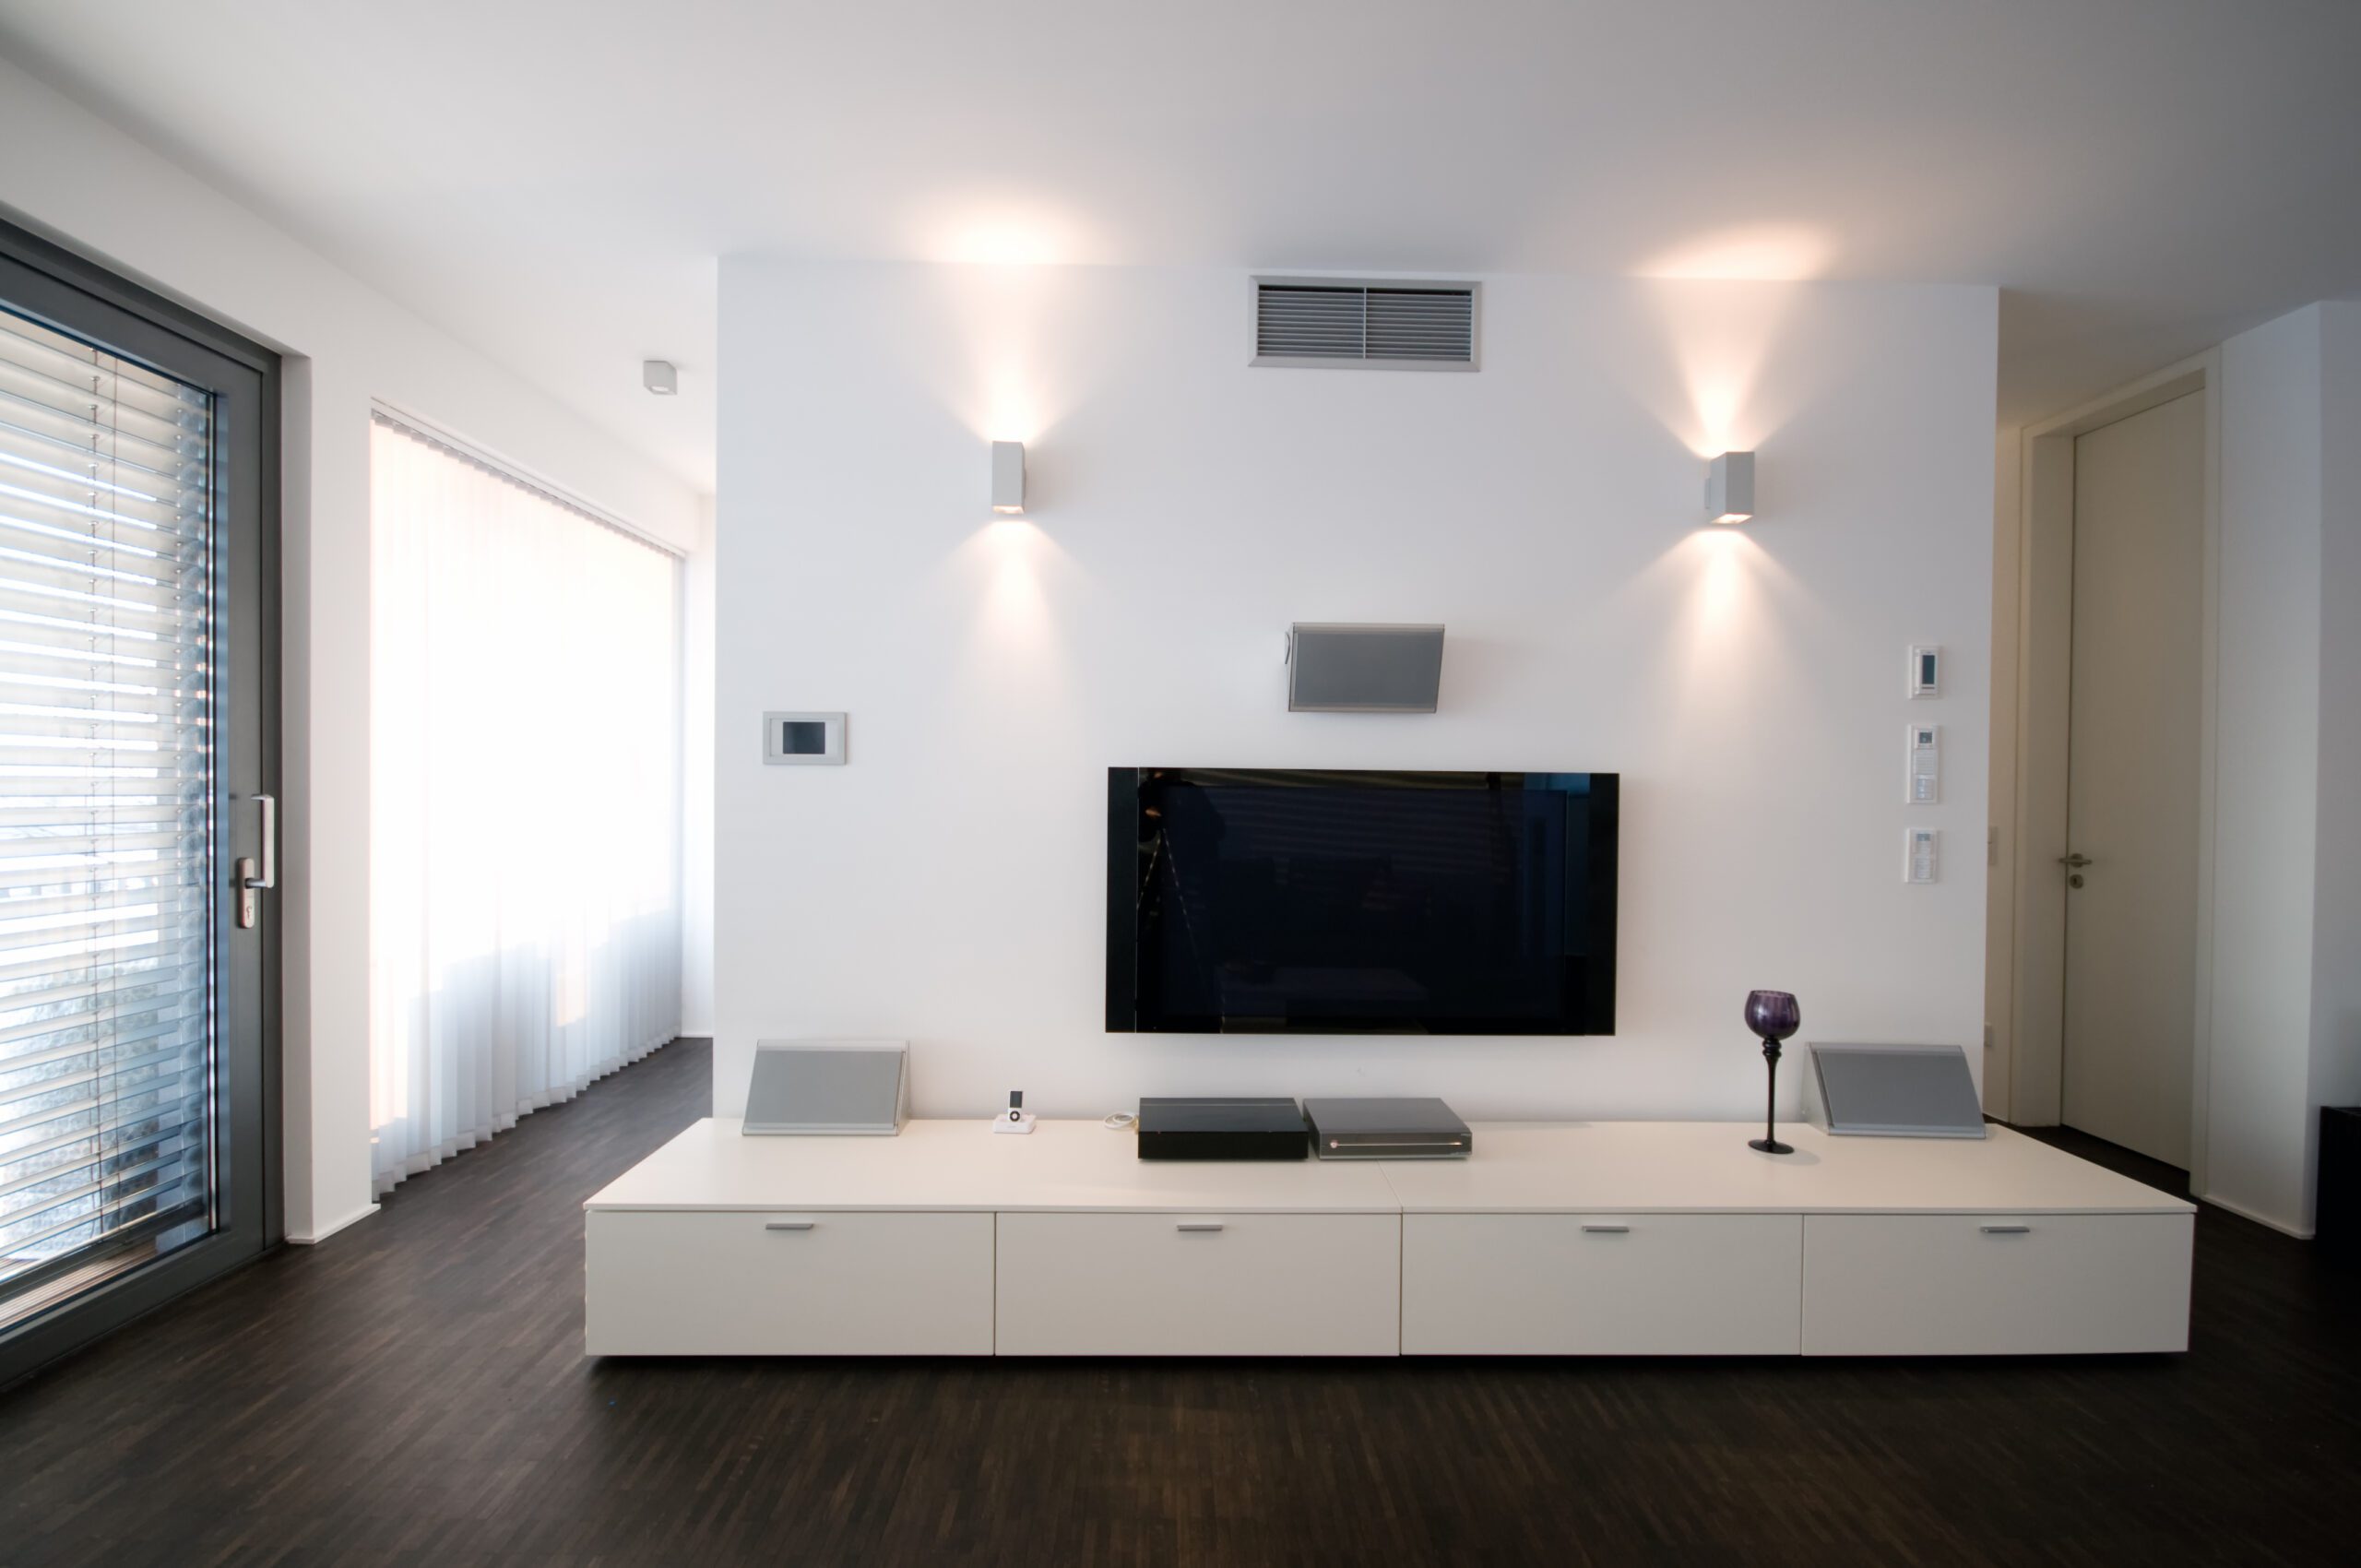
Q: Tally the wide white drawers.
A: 4